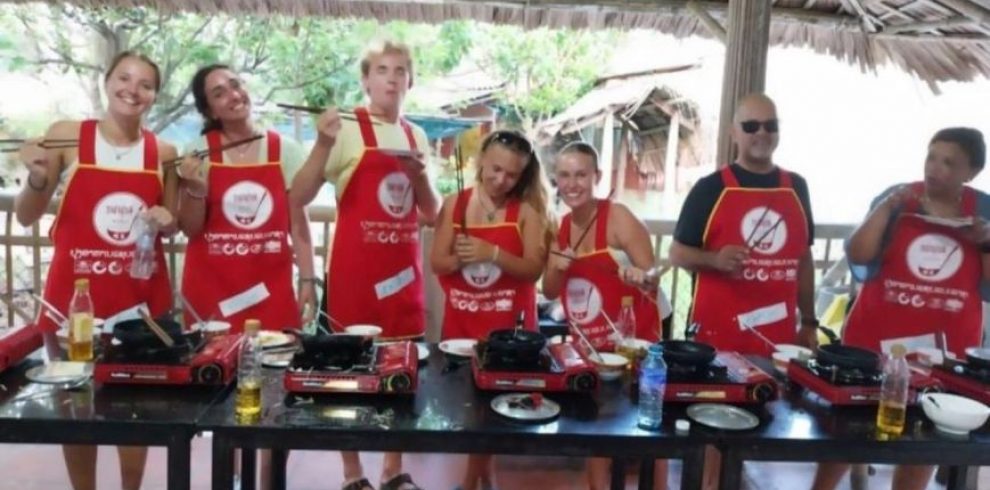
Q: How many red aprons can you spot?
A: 7